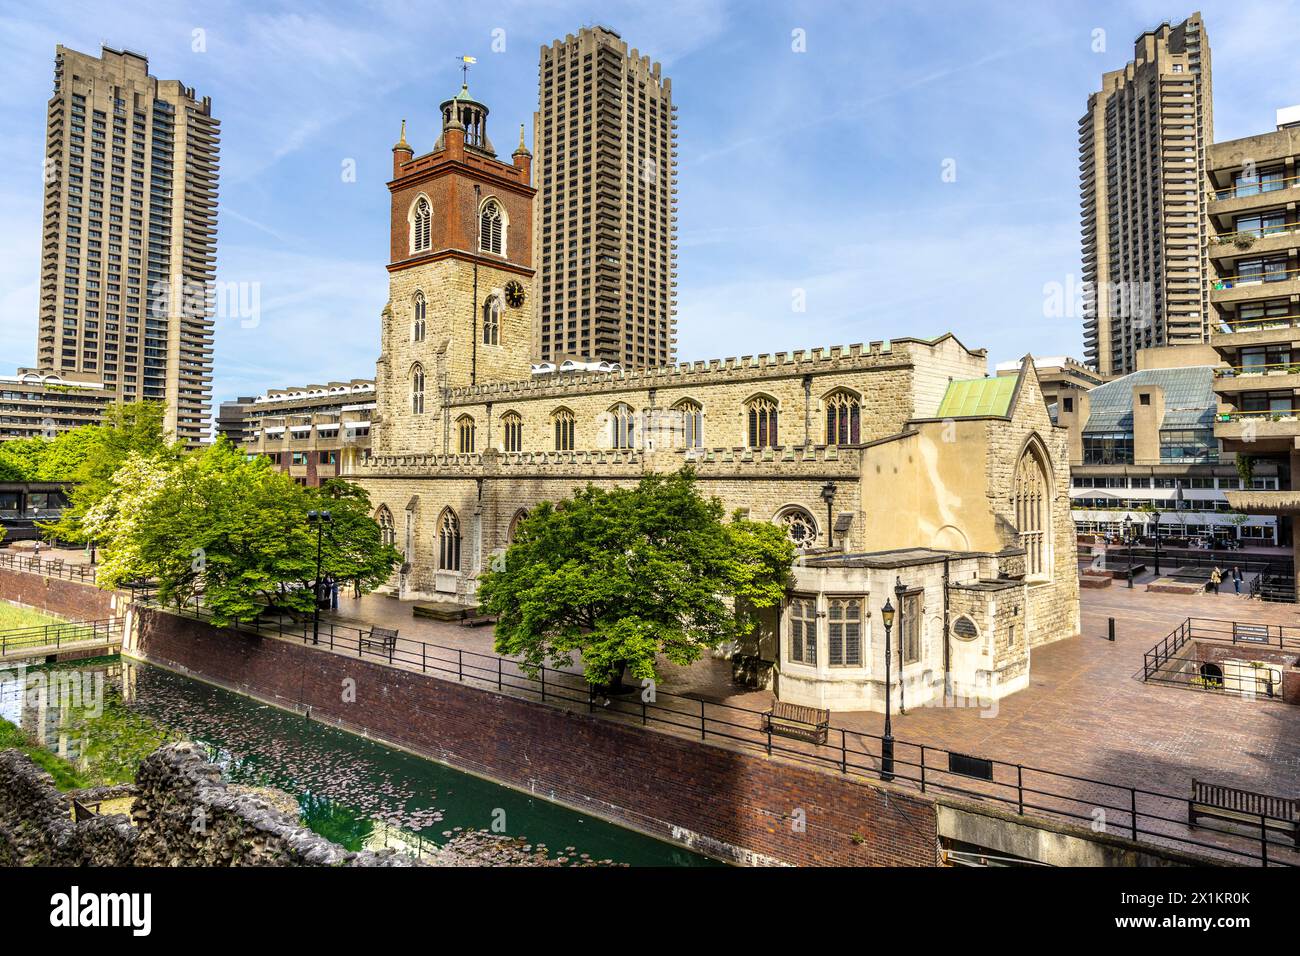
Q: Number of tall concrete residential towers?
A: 3